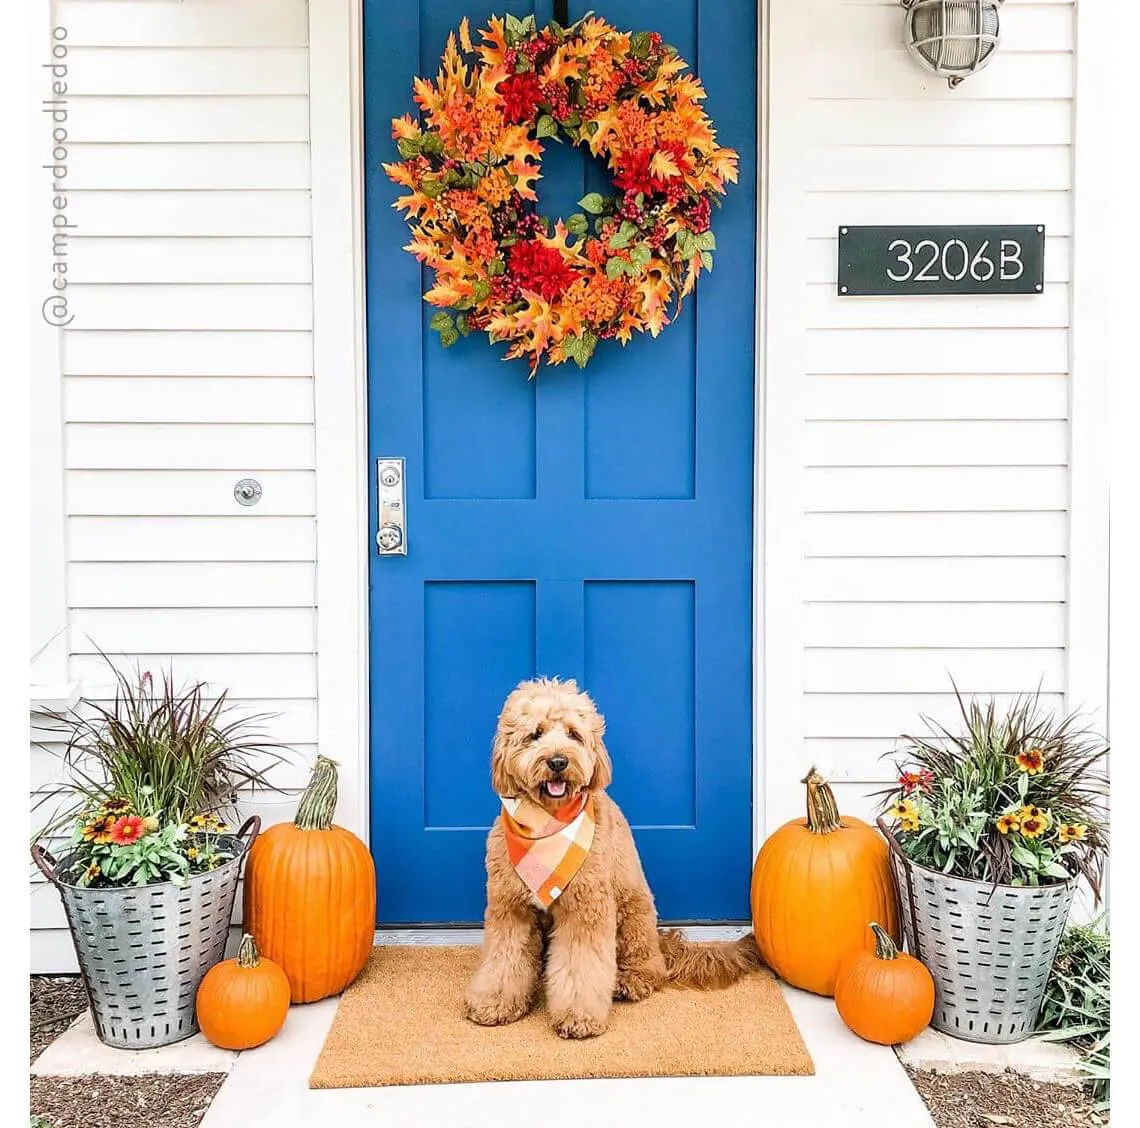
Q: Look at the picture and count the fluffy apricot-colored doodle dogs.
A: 1